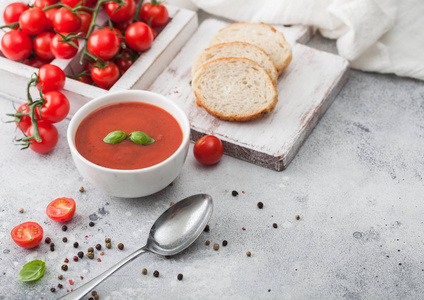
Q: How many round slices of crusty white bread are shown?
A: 3